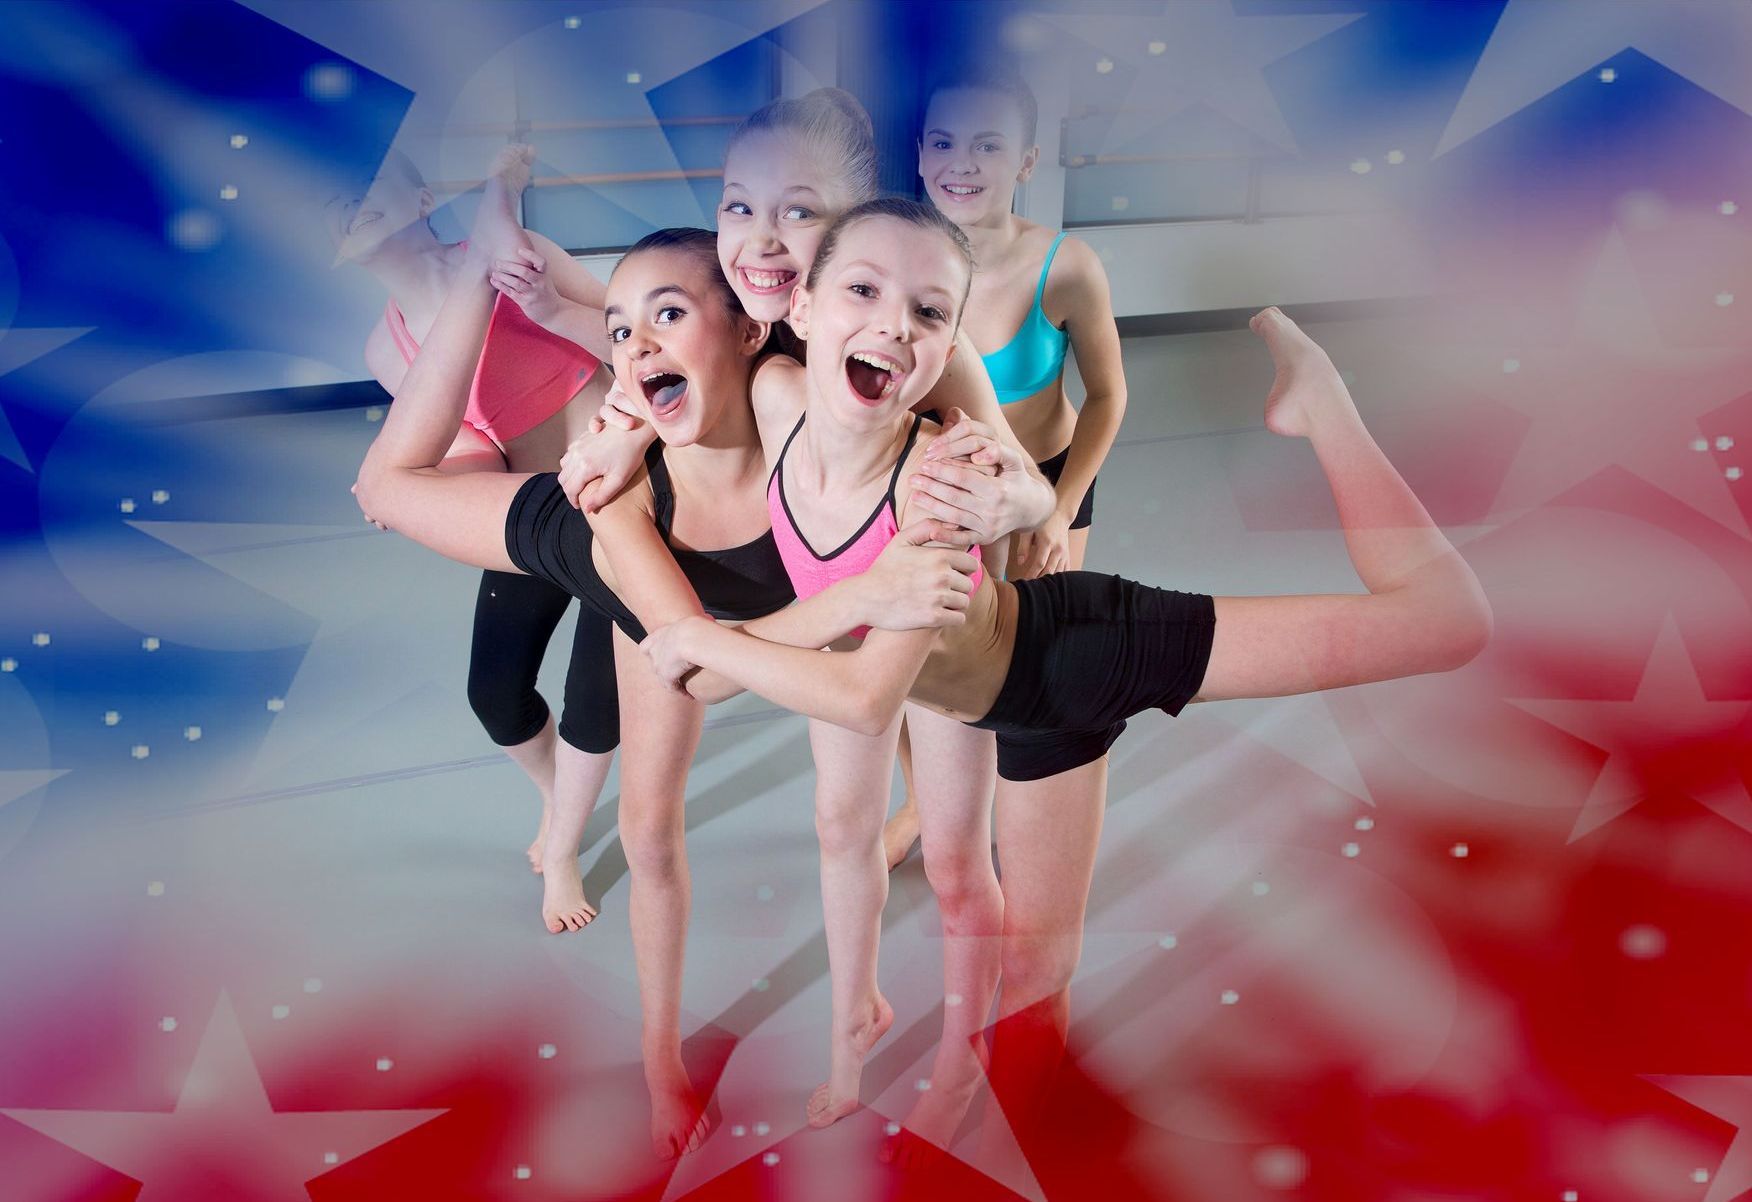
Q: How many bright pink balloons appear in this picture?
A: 0